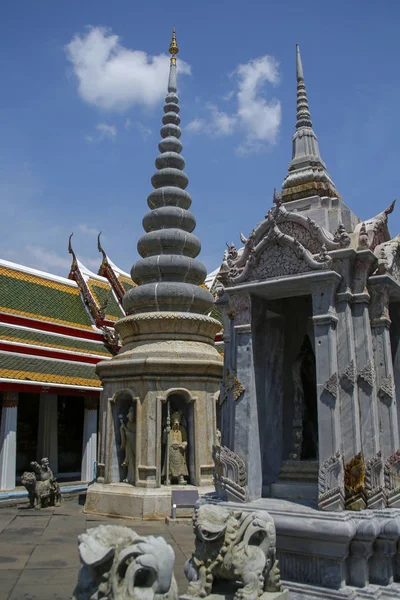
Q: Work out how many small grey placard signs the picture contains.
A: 1